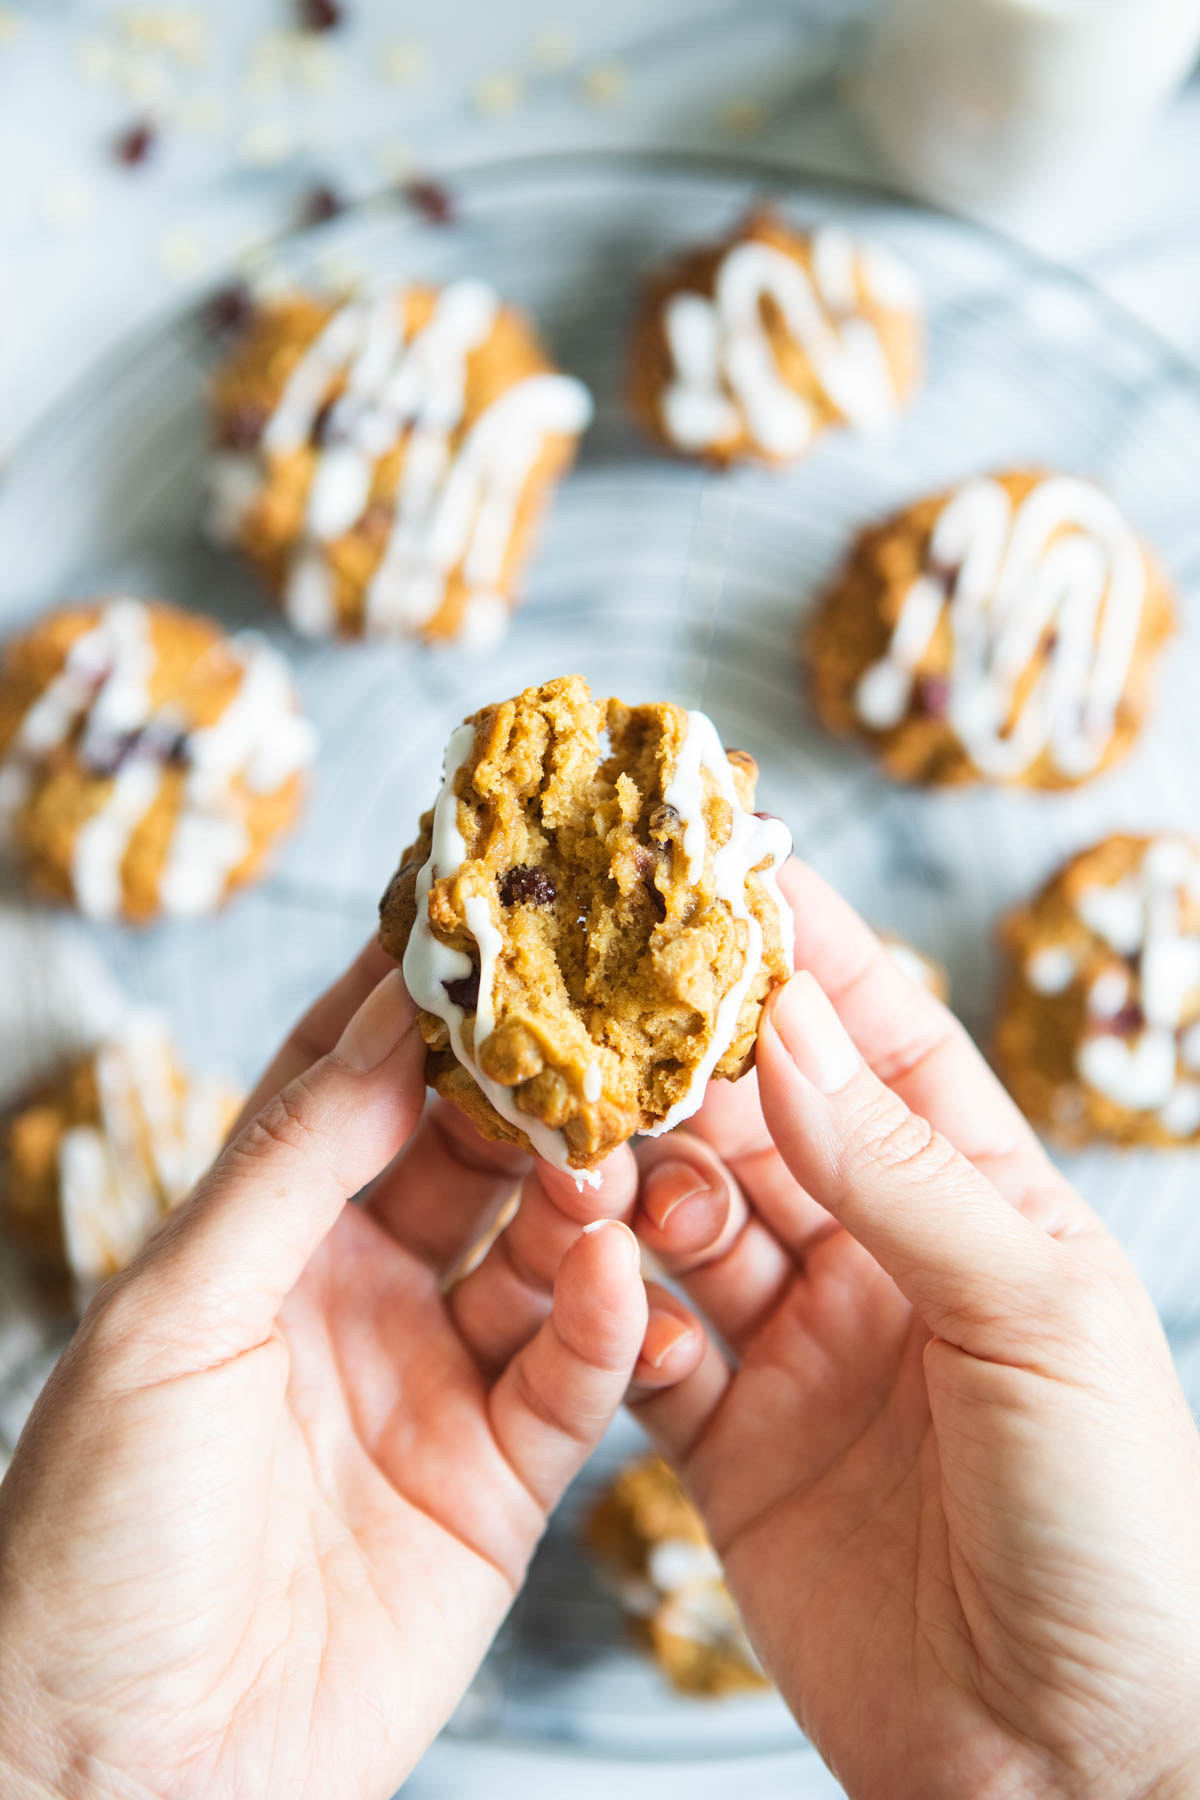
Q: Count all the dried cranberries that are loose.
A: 5